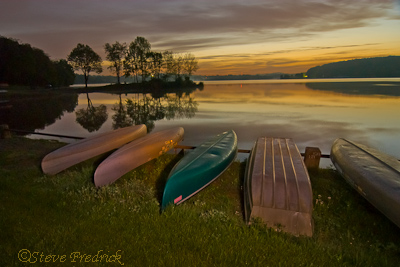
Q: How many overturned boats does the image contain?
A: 5